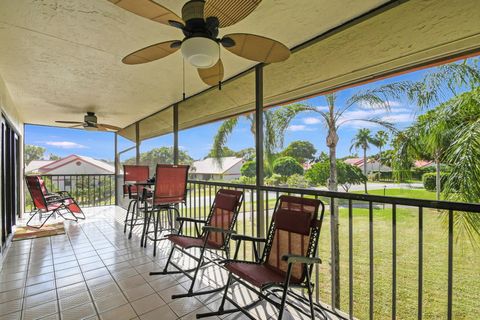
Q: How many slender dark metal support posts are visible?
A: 4